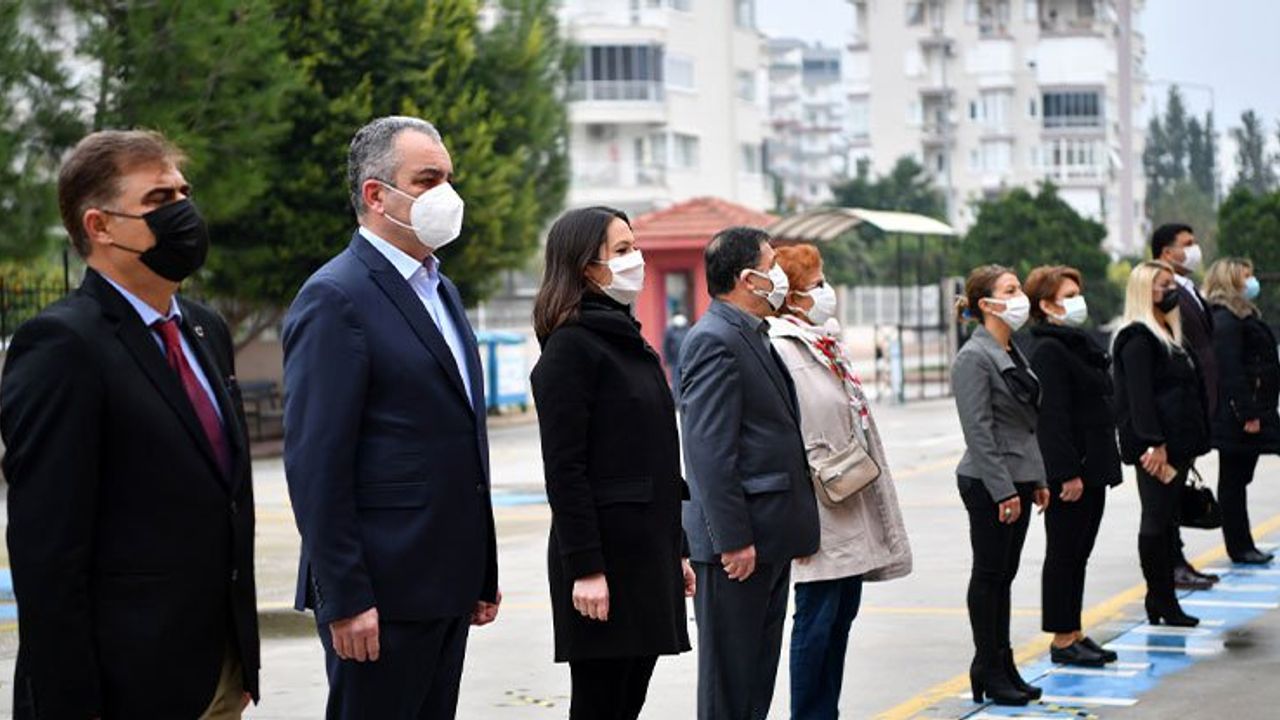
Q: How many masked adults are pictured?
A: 10